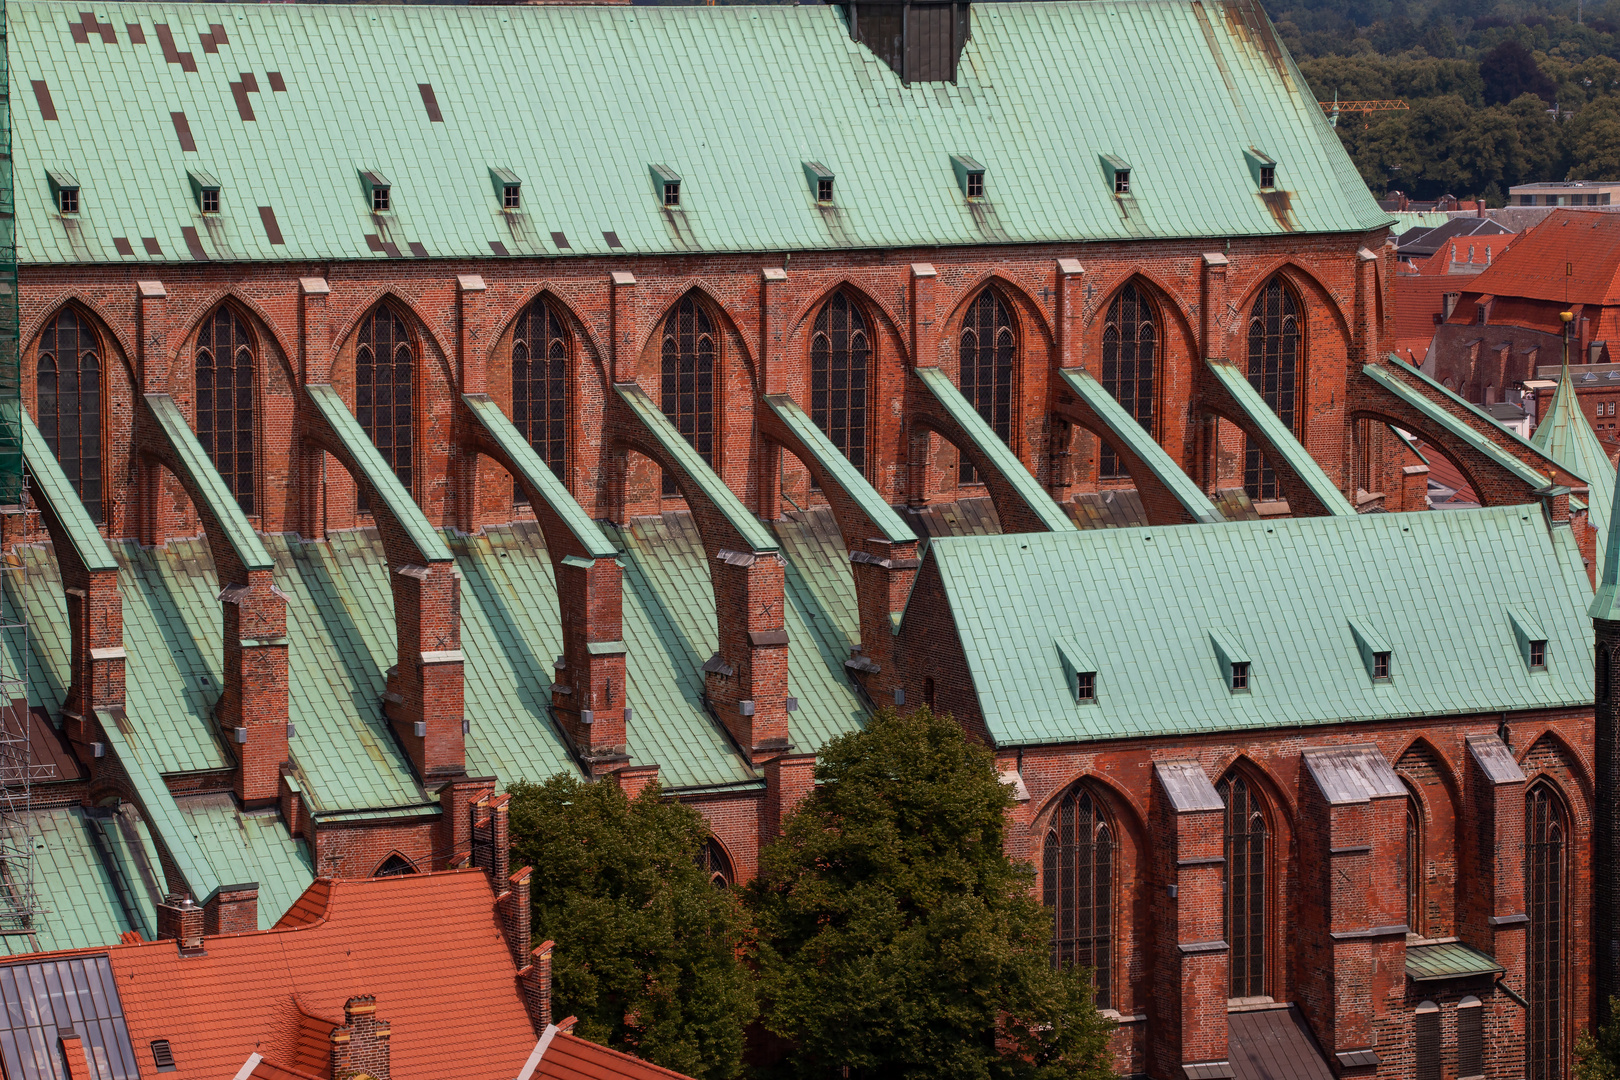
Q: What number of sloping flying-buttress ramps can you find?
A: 12